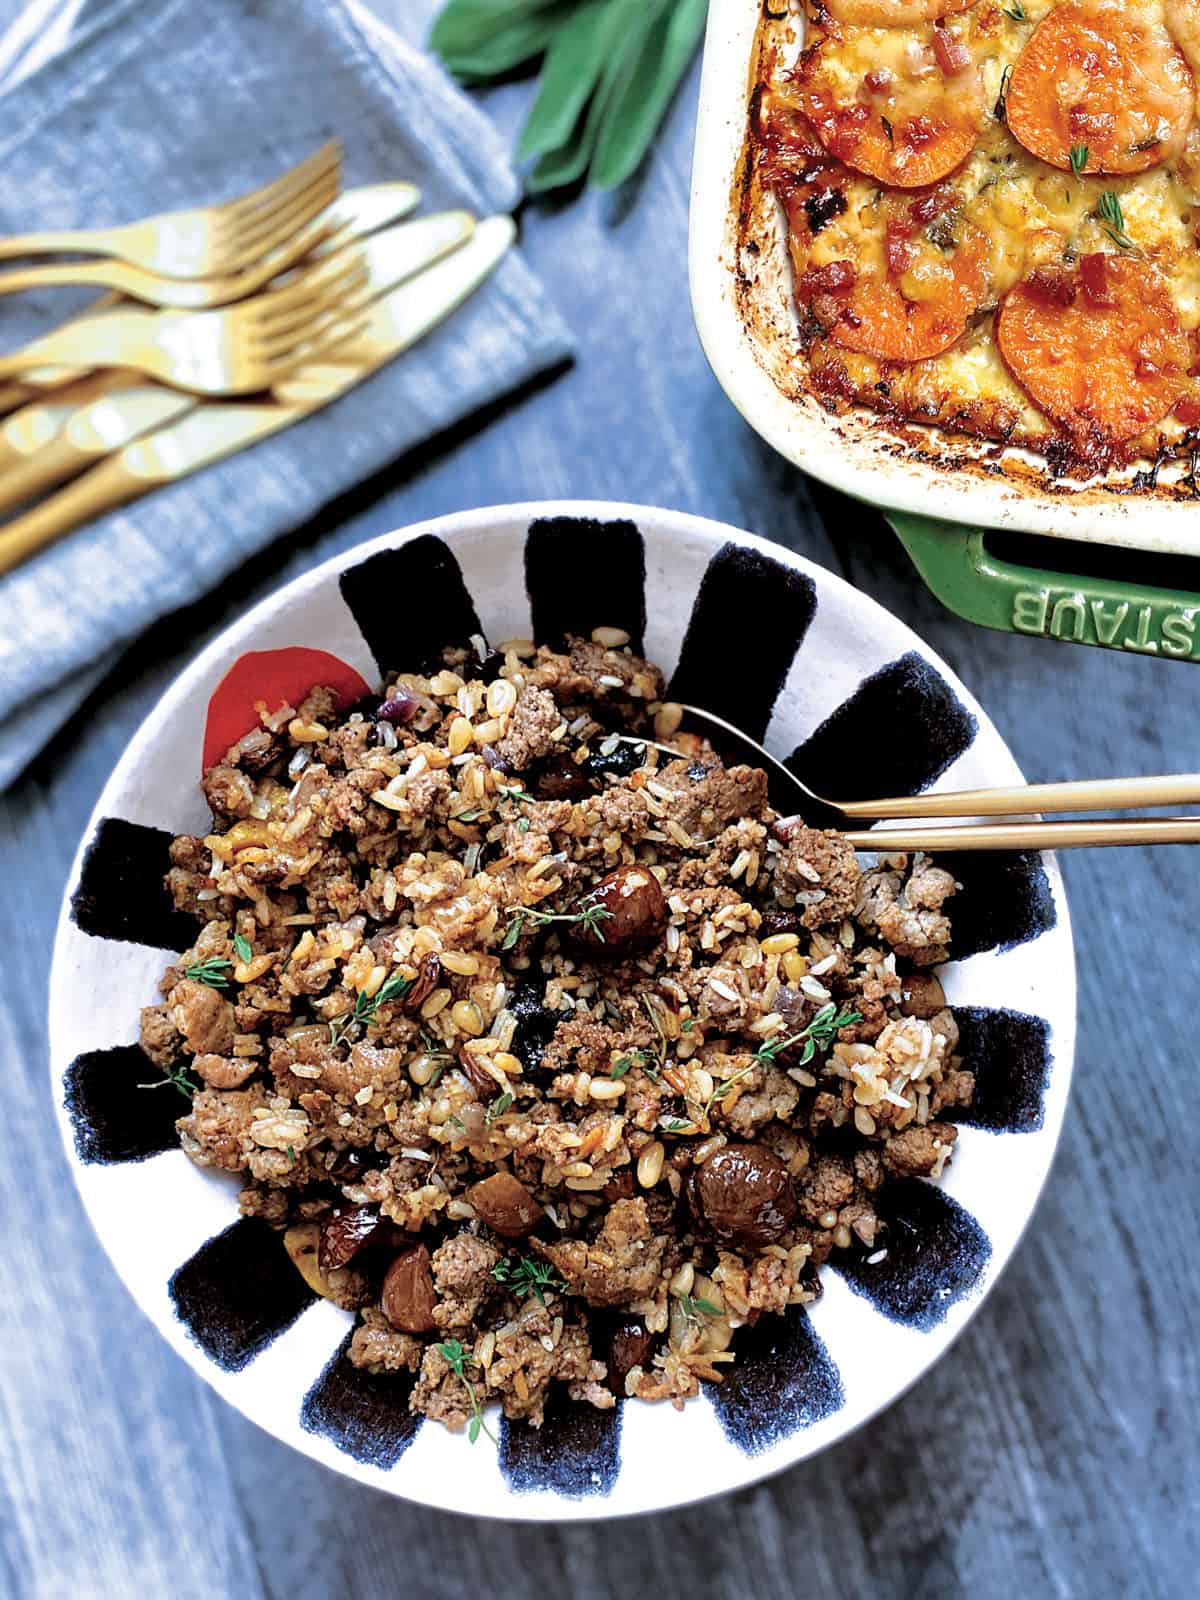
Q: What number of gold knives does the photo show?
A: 3